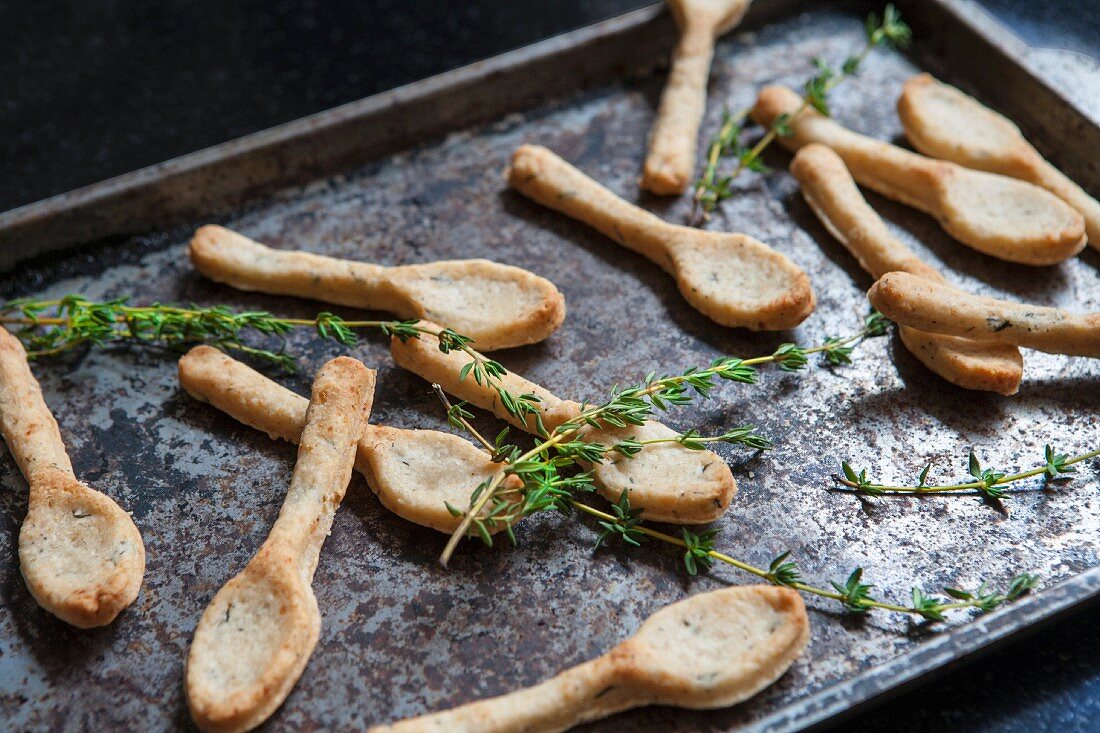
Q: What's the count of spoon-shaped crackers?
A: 12